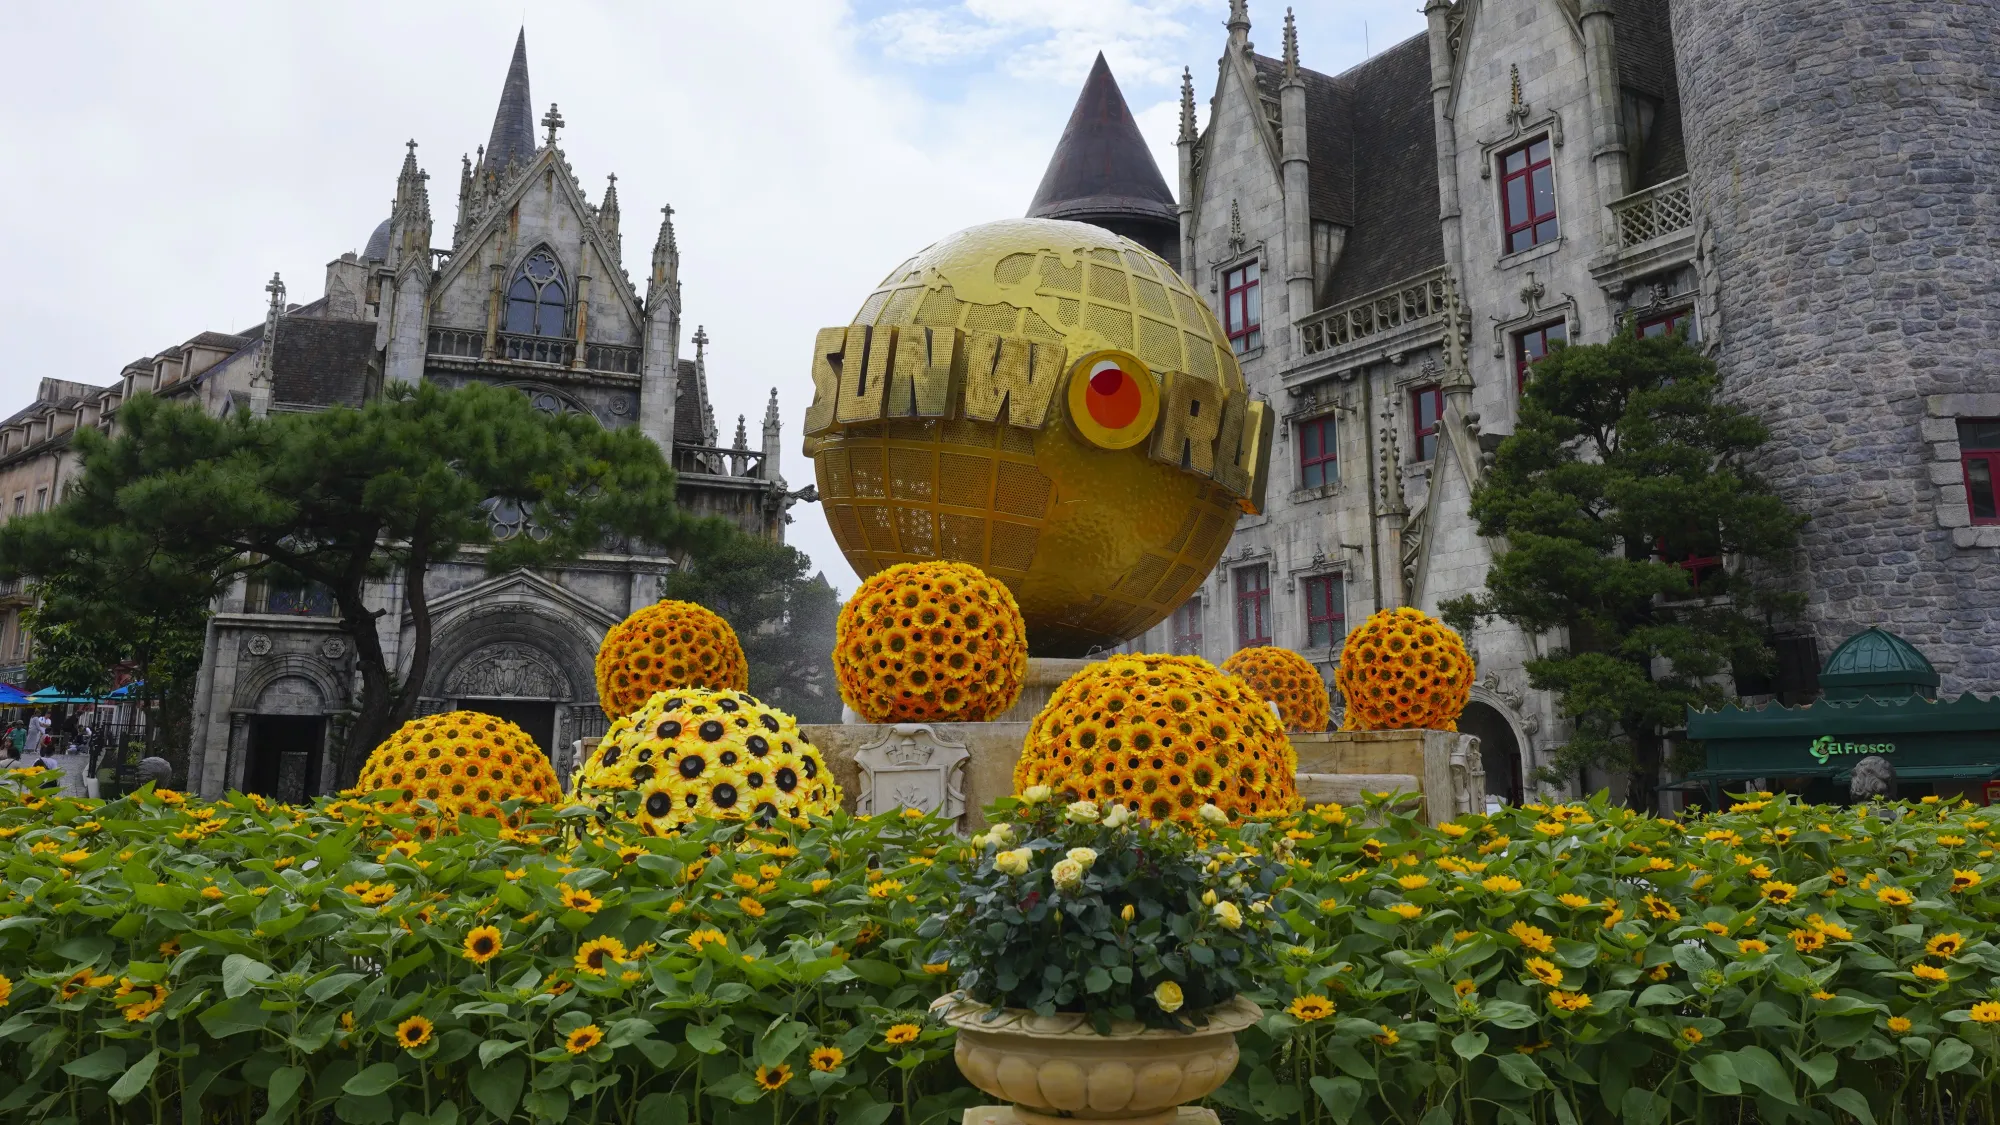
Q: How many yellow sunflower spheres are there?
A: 7